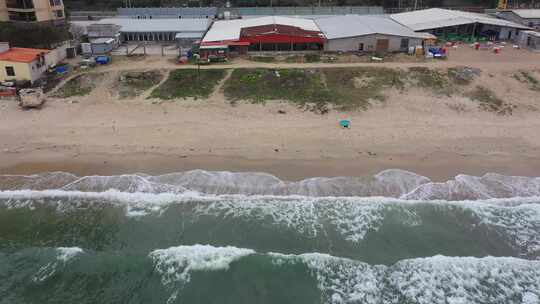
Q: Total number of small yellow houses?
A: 1